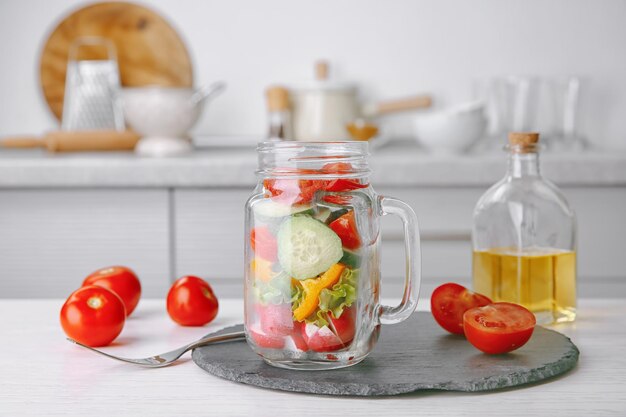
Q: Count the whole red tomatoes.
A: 3